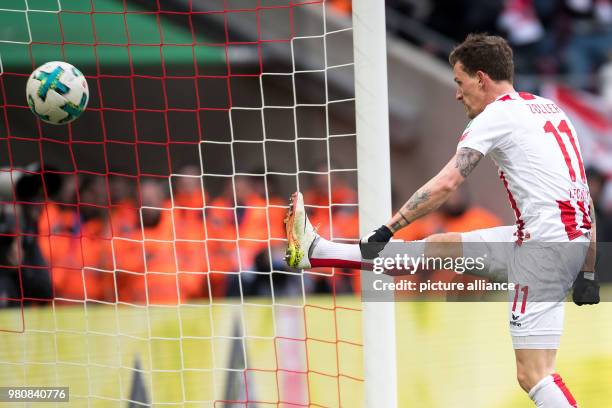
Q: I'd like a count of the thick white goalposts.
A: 1